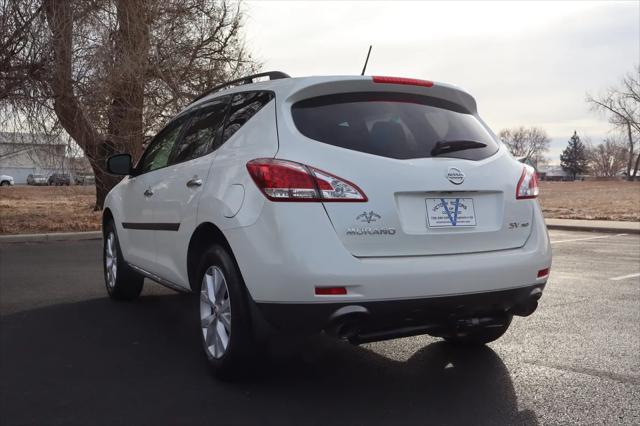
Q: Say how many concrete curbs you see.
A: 2